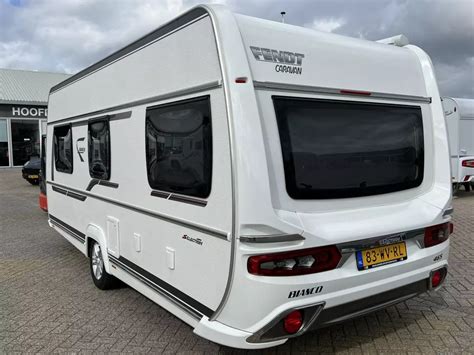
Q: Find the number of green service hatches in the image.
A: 0